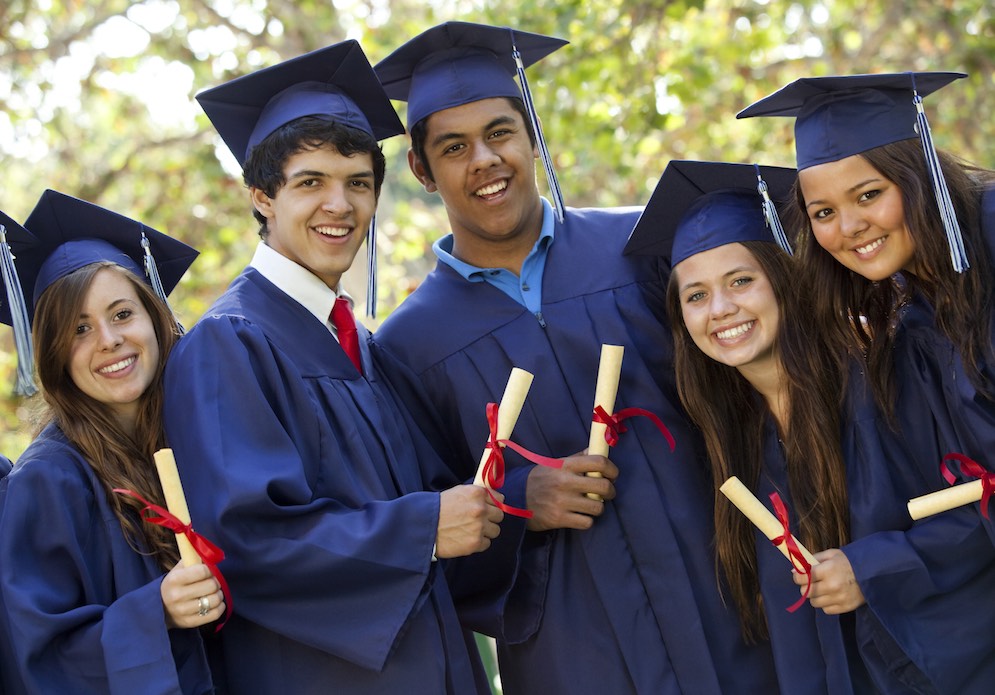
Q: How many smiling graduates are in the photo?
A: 5